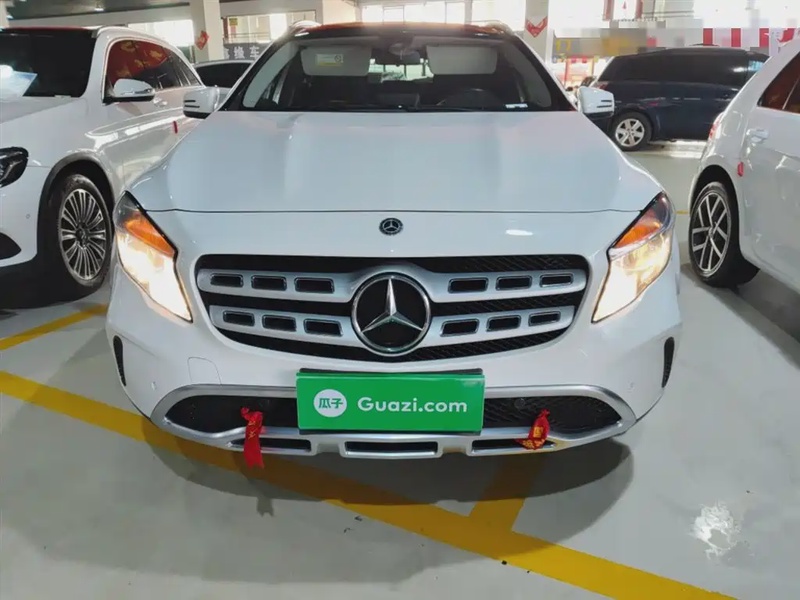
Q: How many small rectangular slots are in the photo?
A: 12